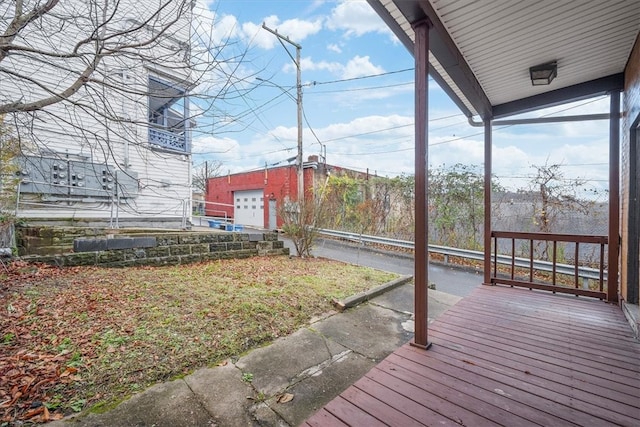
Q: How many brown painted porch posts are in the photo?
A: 3